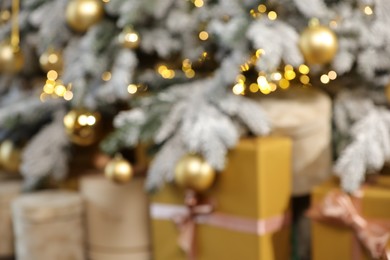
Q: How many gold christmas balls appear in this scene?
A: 9